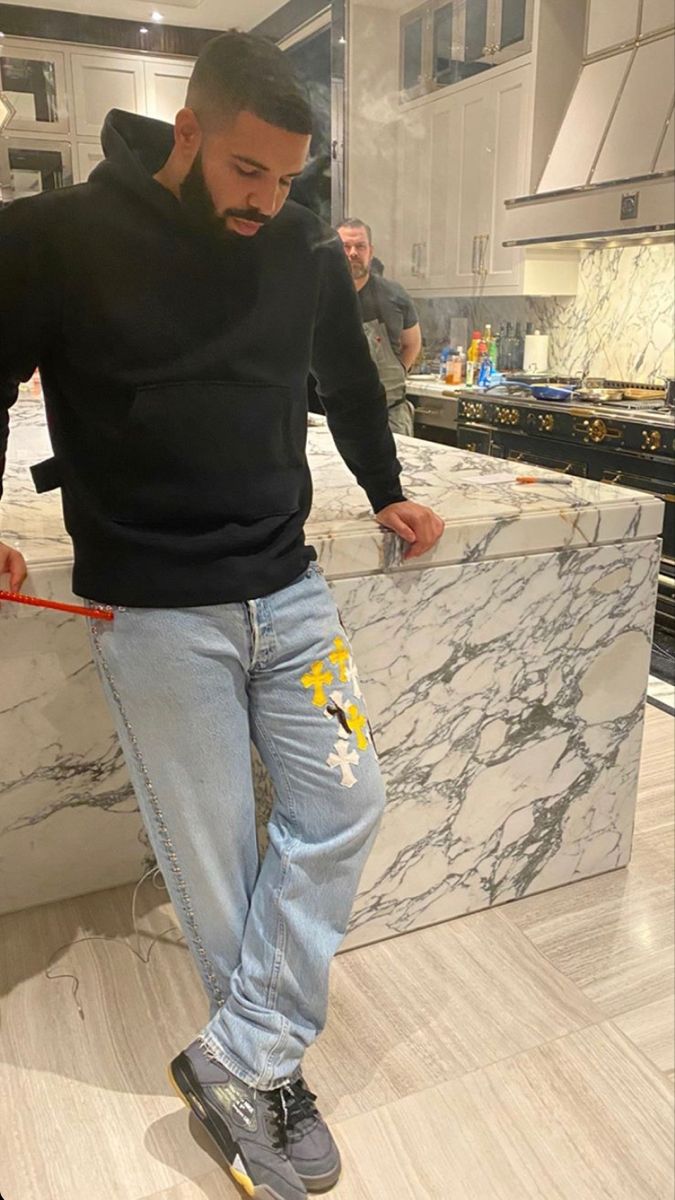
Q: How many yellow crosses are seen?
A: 3